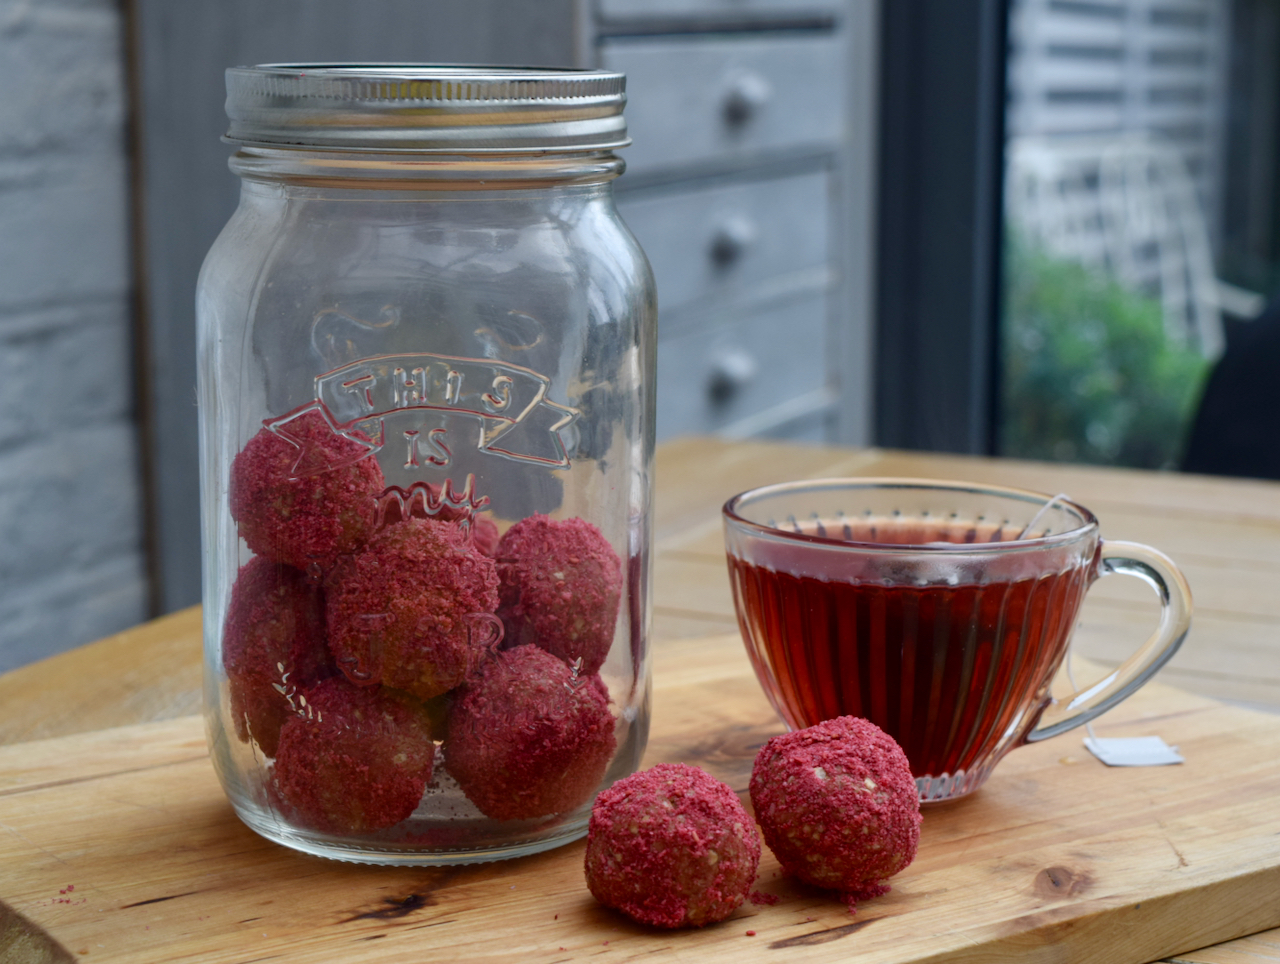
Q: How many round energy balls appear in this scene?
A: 9